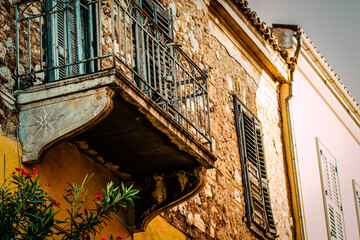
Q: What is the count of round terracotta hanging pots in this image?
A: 0